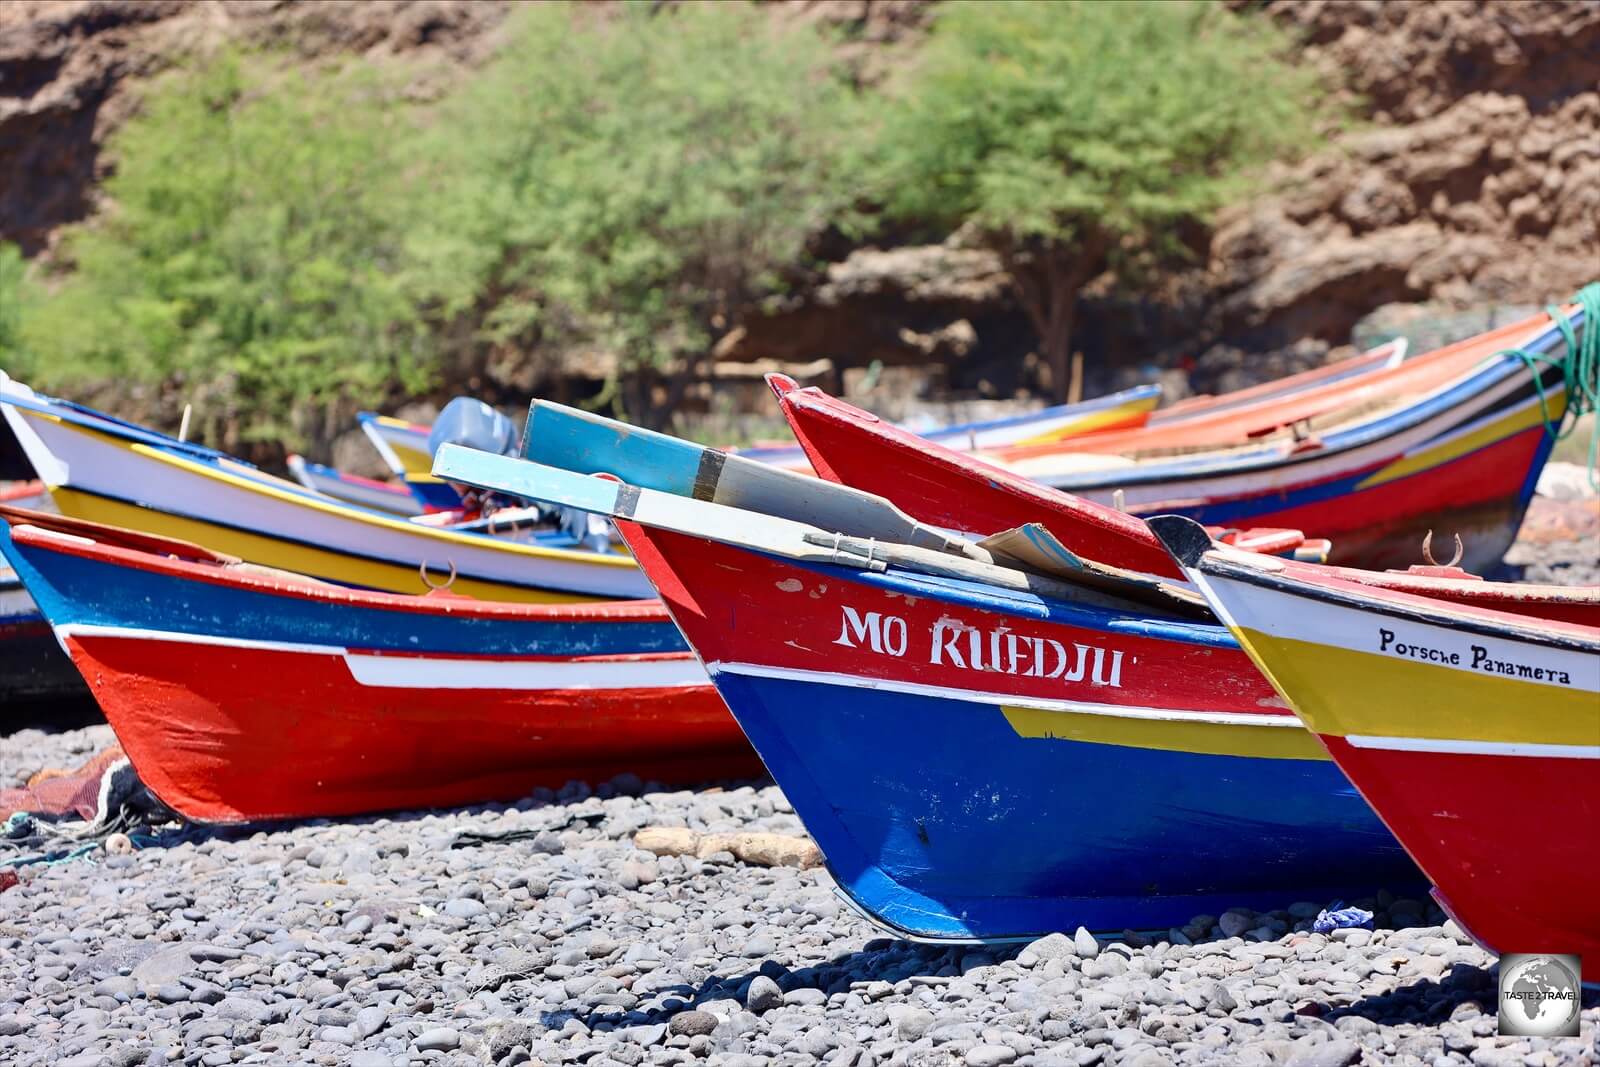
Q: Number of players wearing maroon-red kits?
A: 0